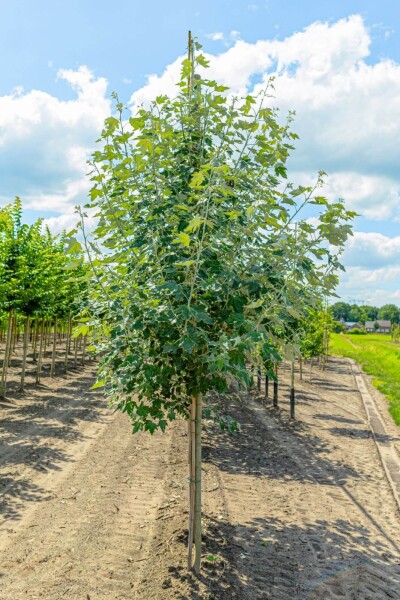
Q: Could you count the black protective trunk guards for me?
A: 4